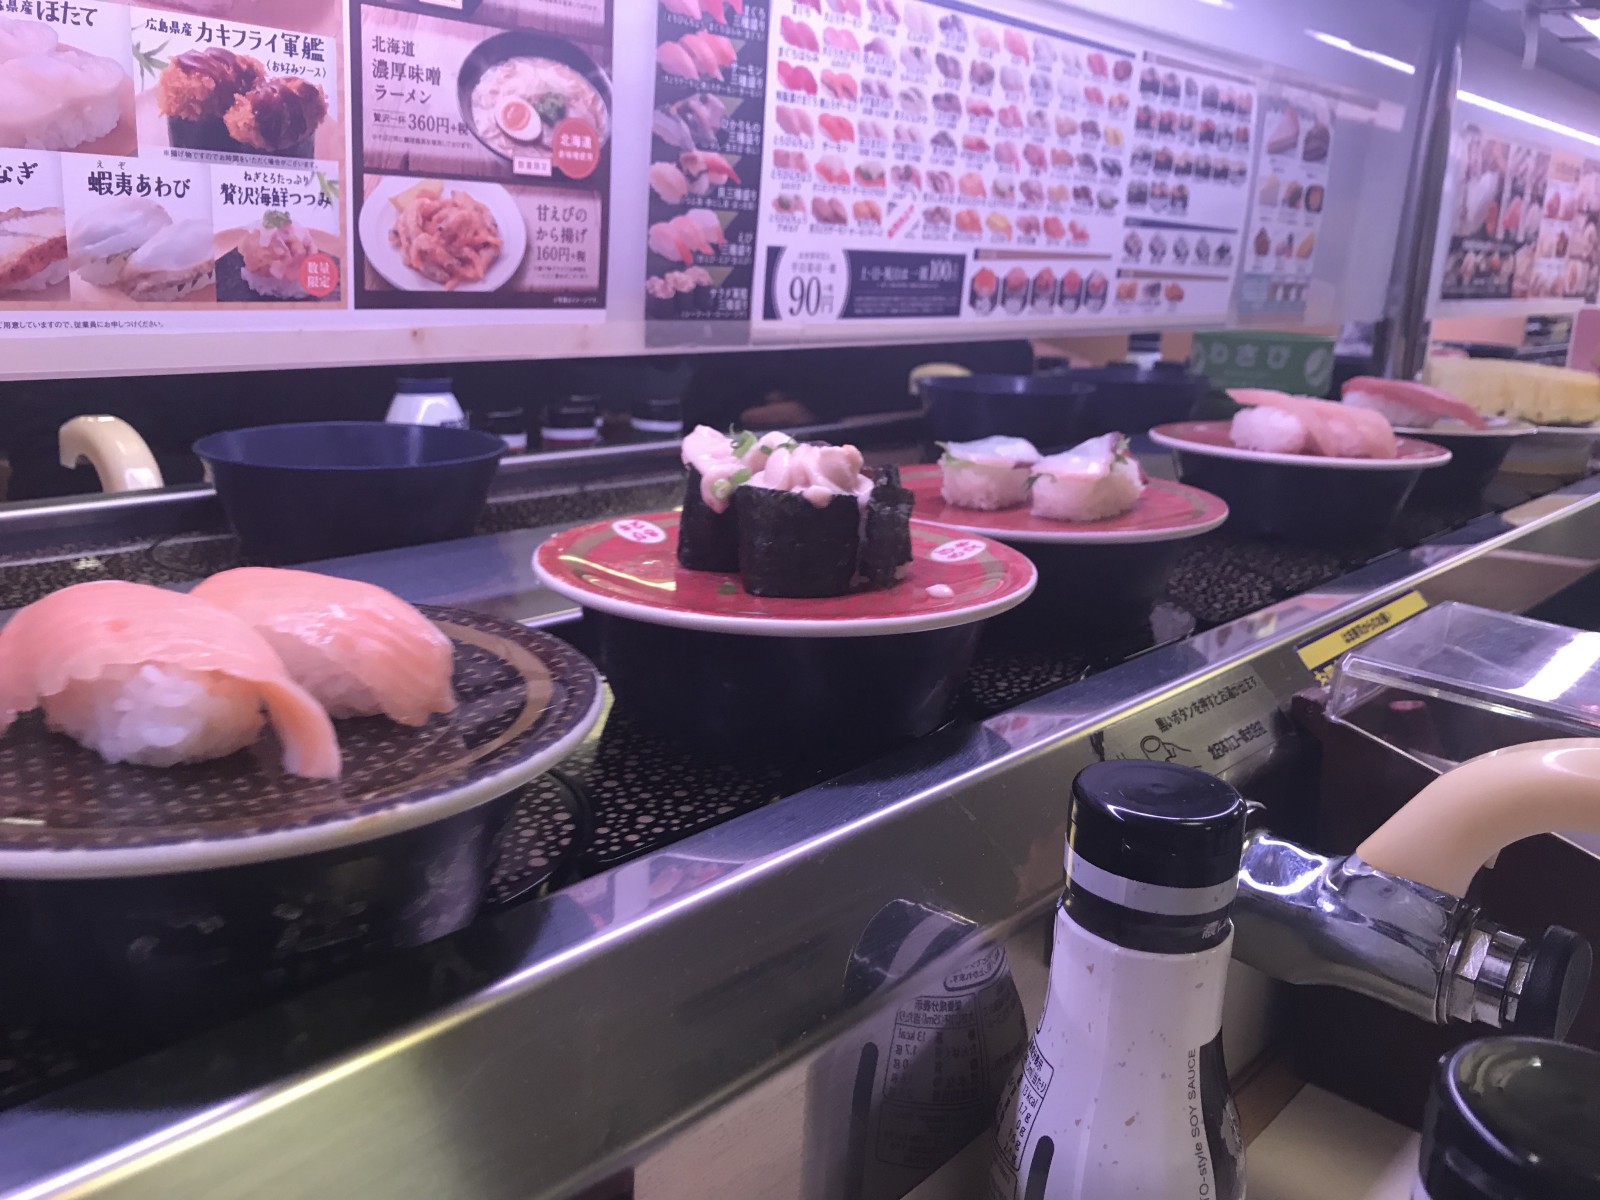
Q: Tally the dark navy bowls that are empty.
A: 3